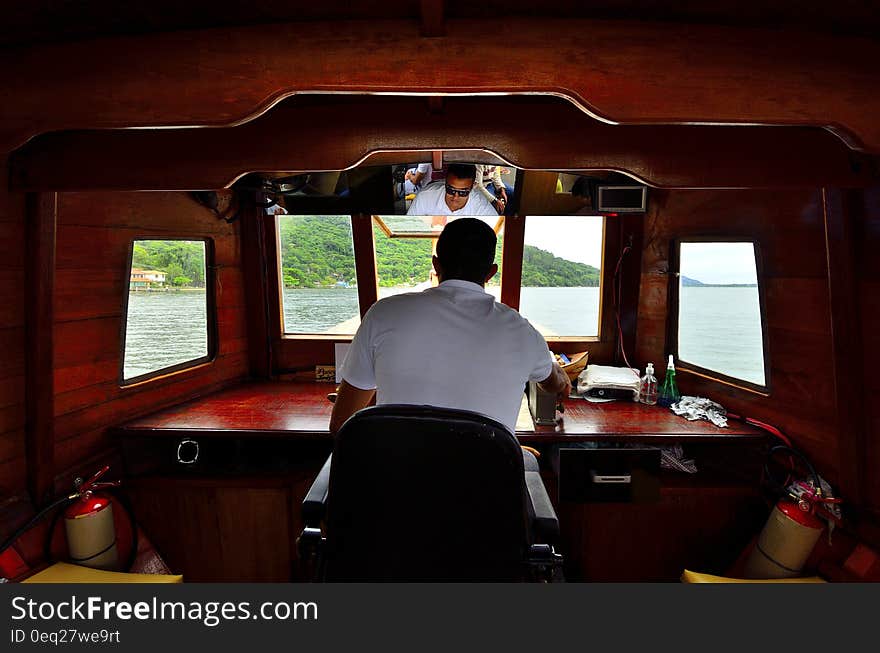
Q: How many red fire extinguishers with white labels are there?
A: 2